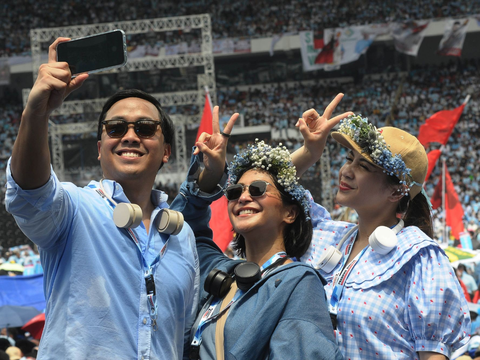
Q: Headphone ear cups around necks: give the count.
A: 6